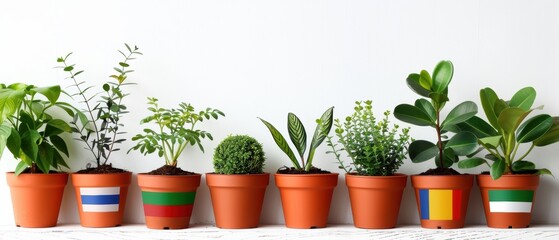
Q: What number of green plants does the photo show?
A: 8